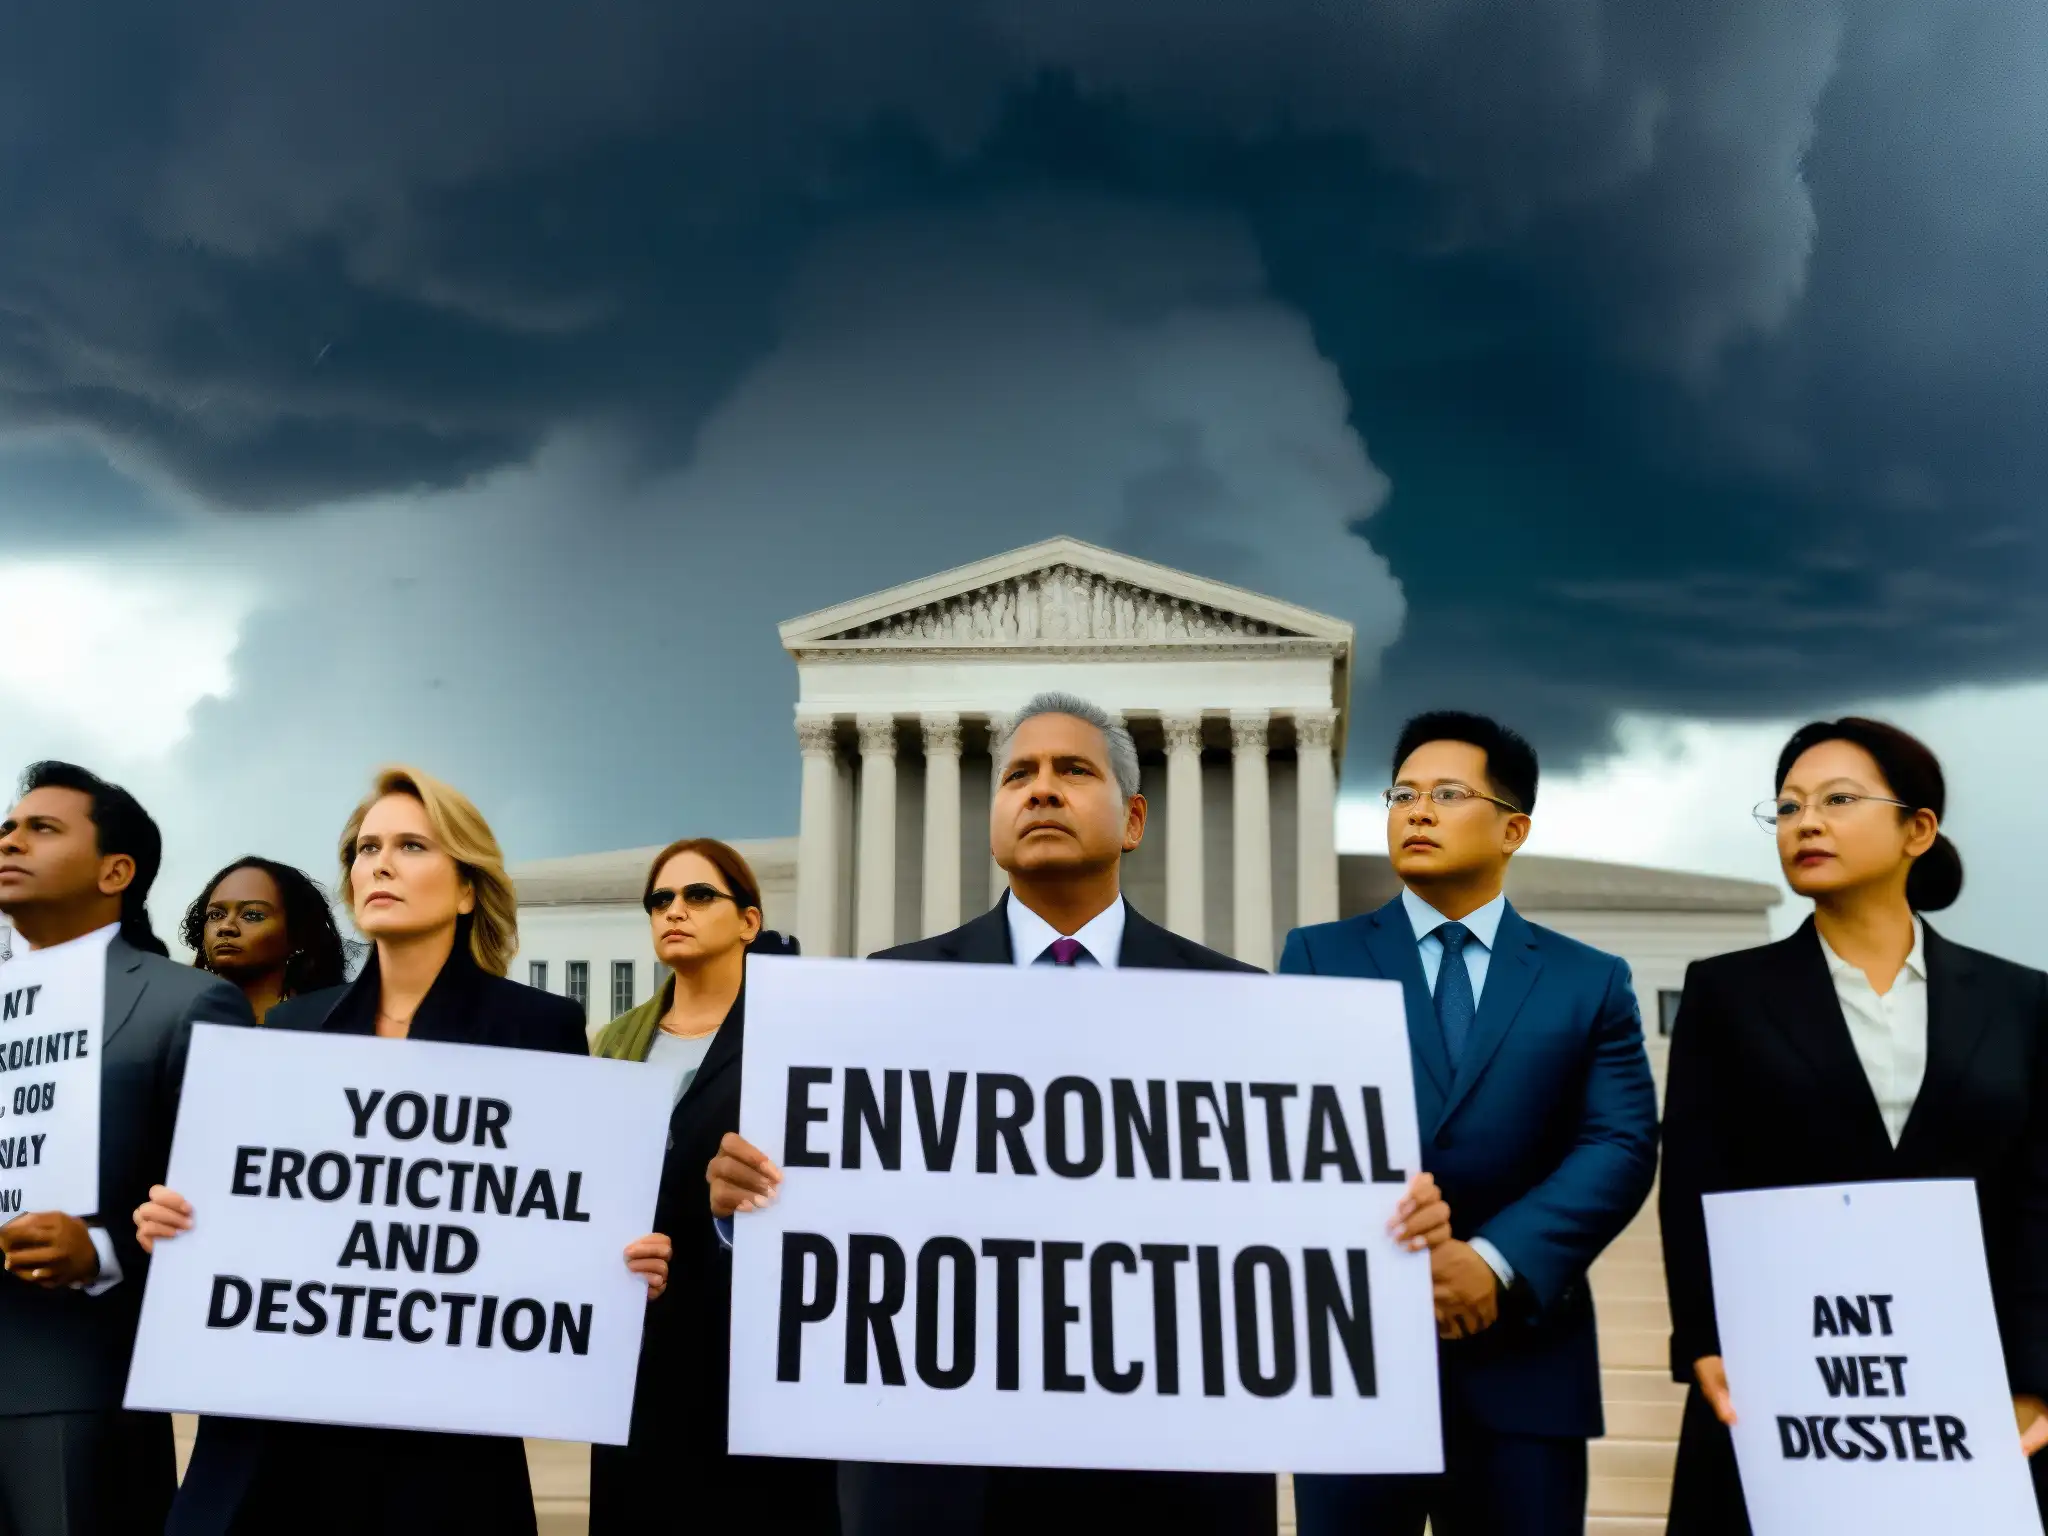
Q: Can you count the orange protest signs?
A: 0